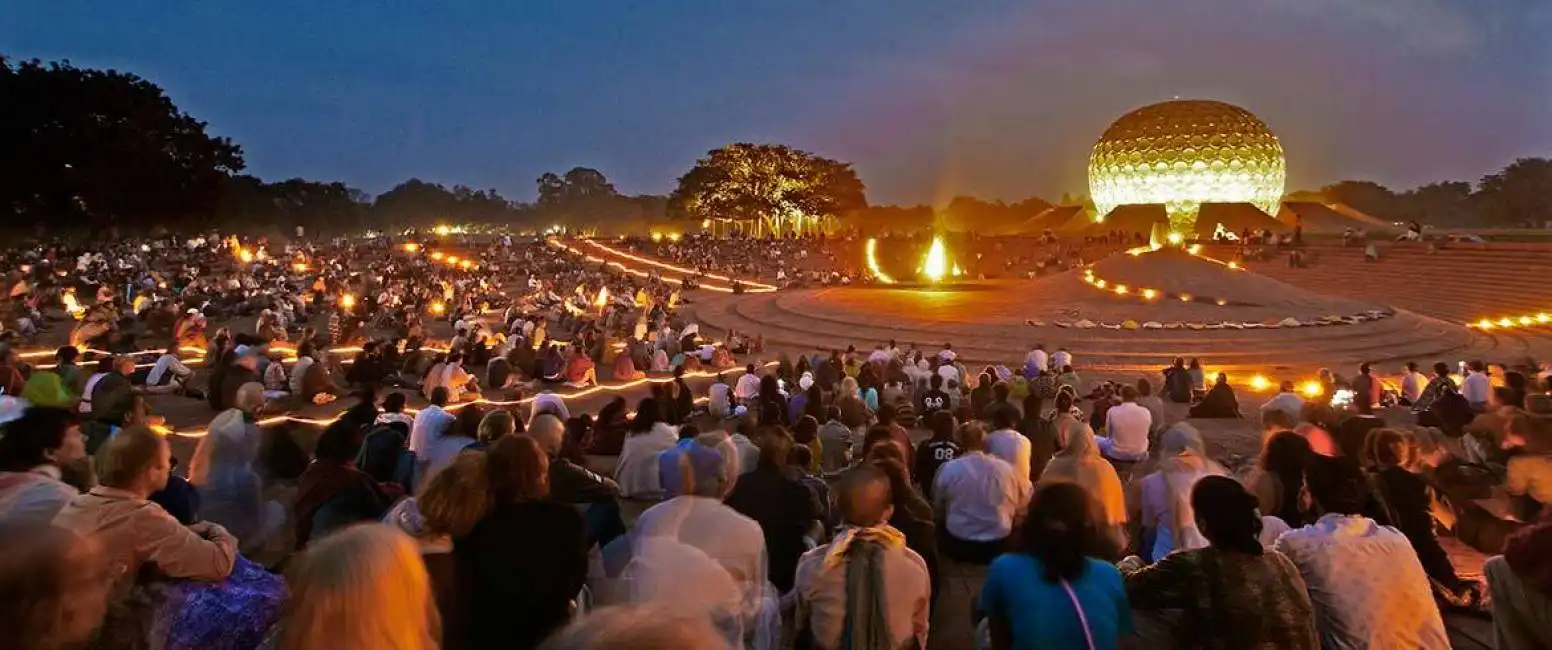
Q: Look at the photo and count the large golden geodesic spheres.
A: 1